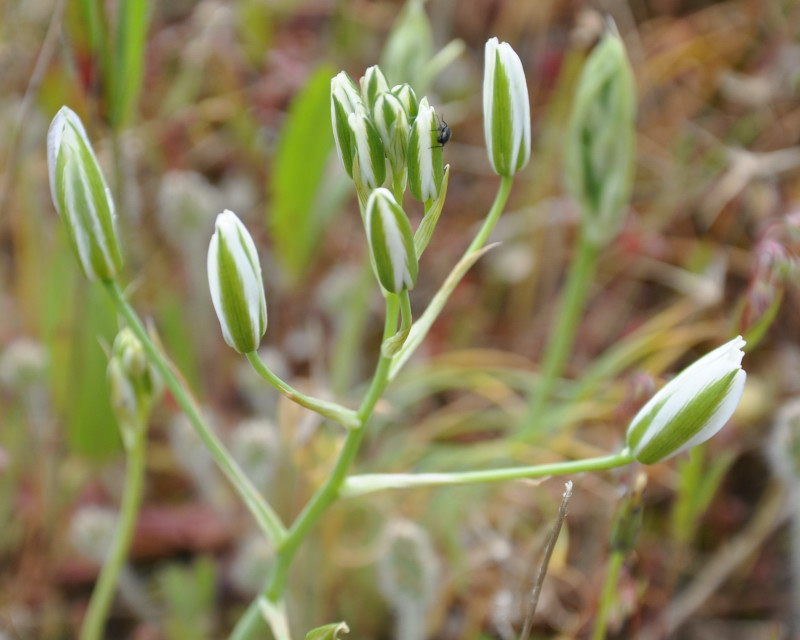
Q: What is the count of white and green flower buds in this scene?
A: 11